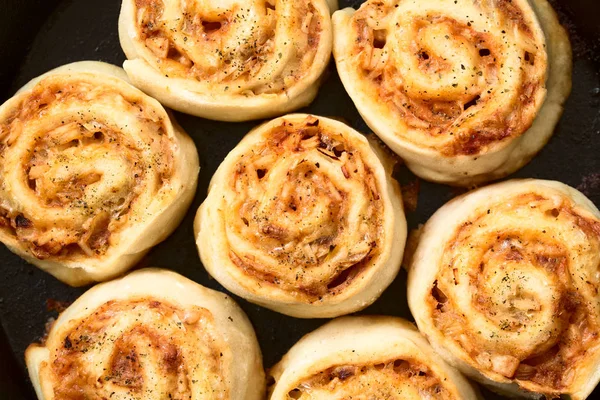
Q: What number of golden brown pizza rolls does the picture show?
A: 7